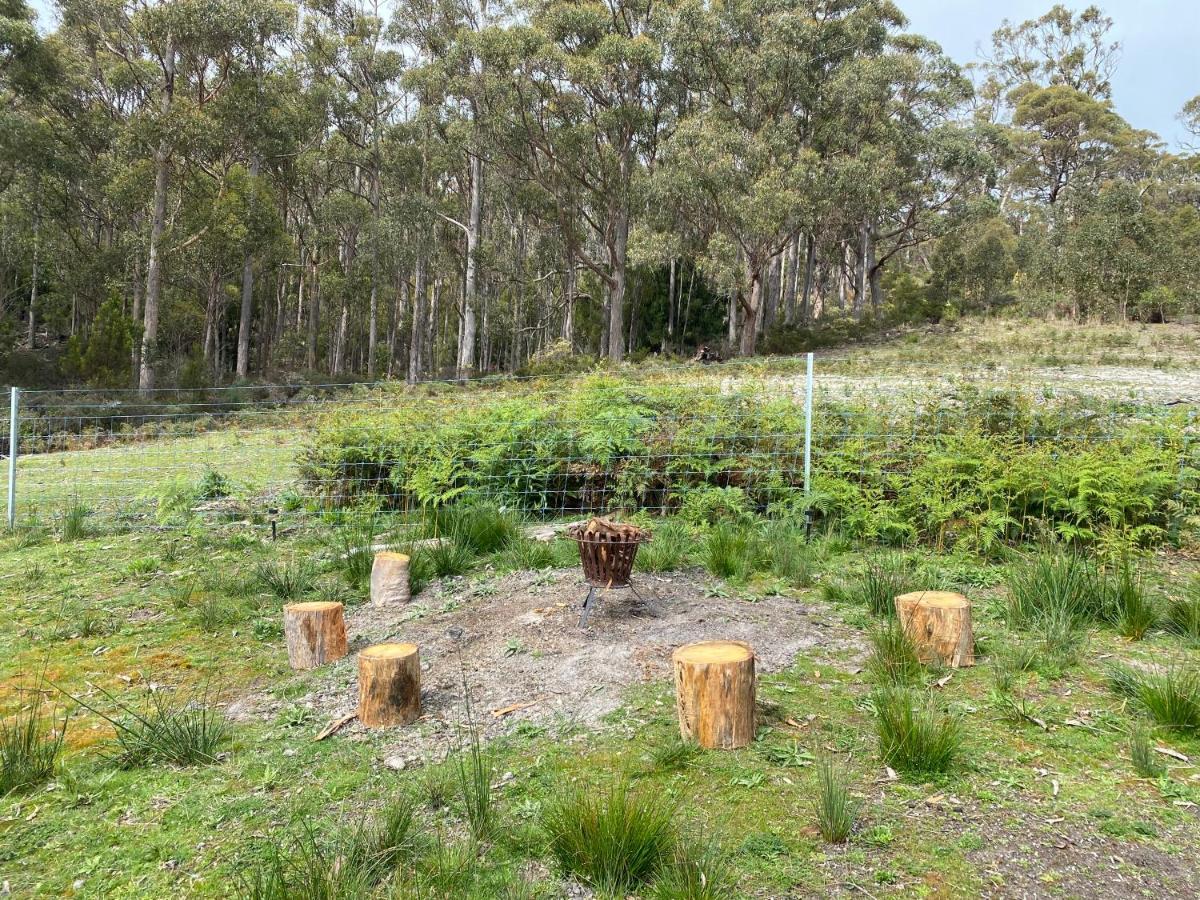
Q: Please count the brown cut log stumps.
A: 5